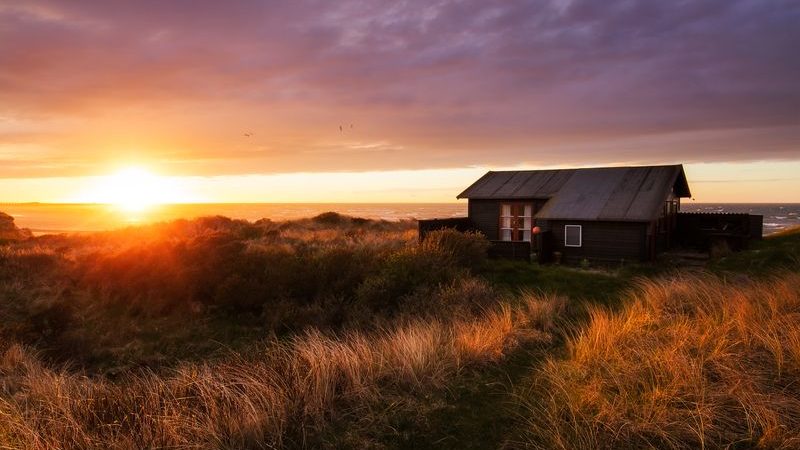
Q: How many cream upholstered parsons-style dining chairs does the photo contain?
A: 0